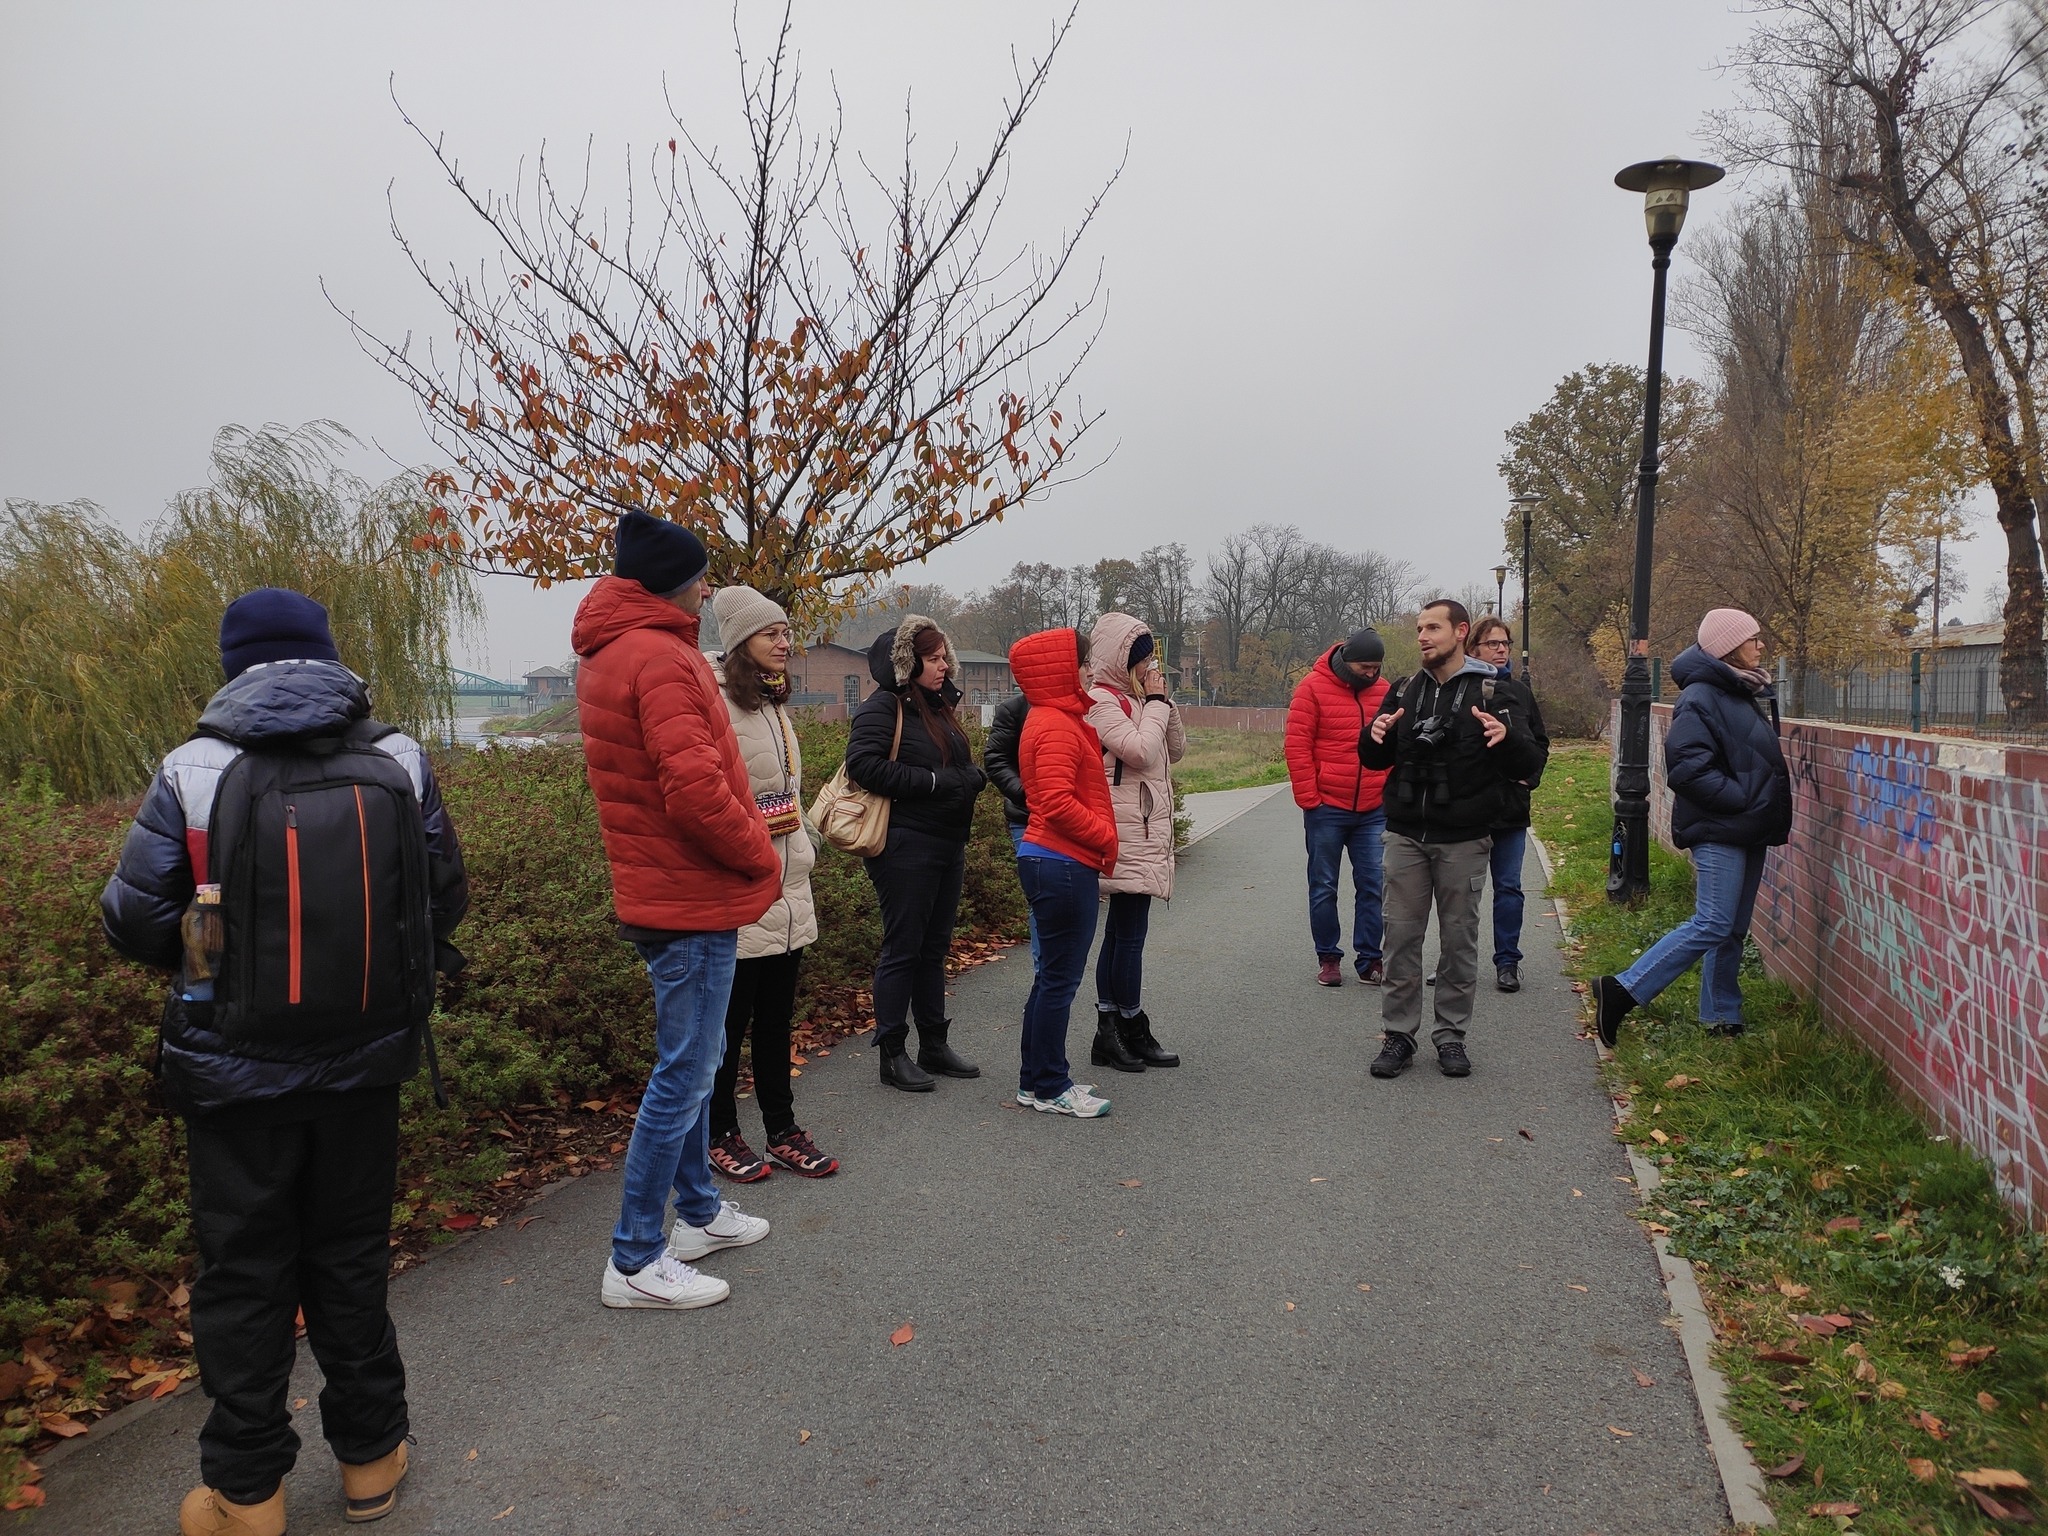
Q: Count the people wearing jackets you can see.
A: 11